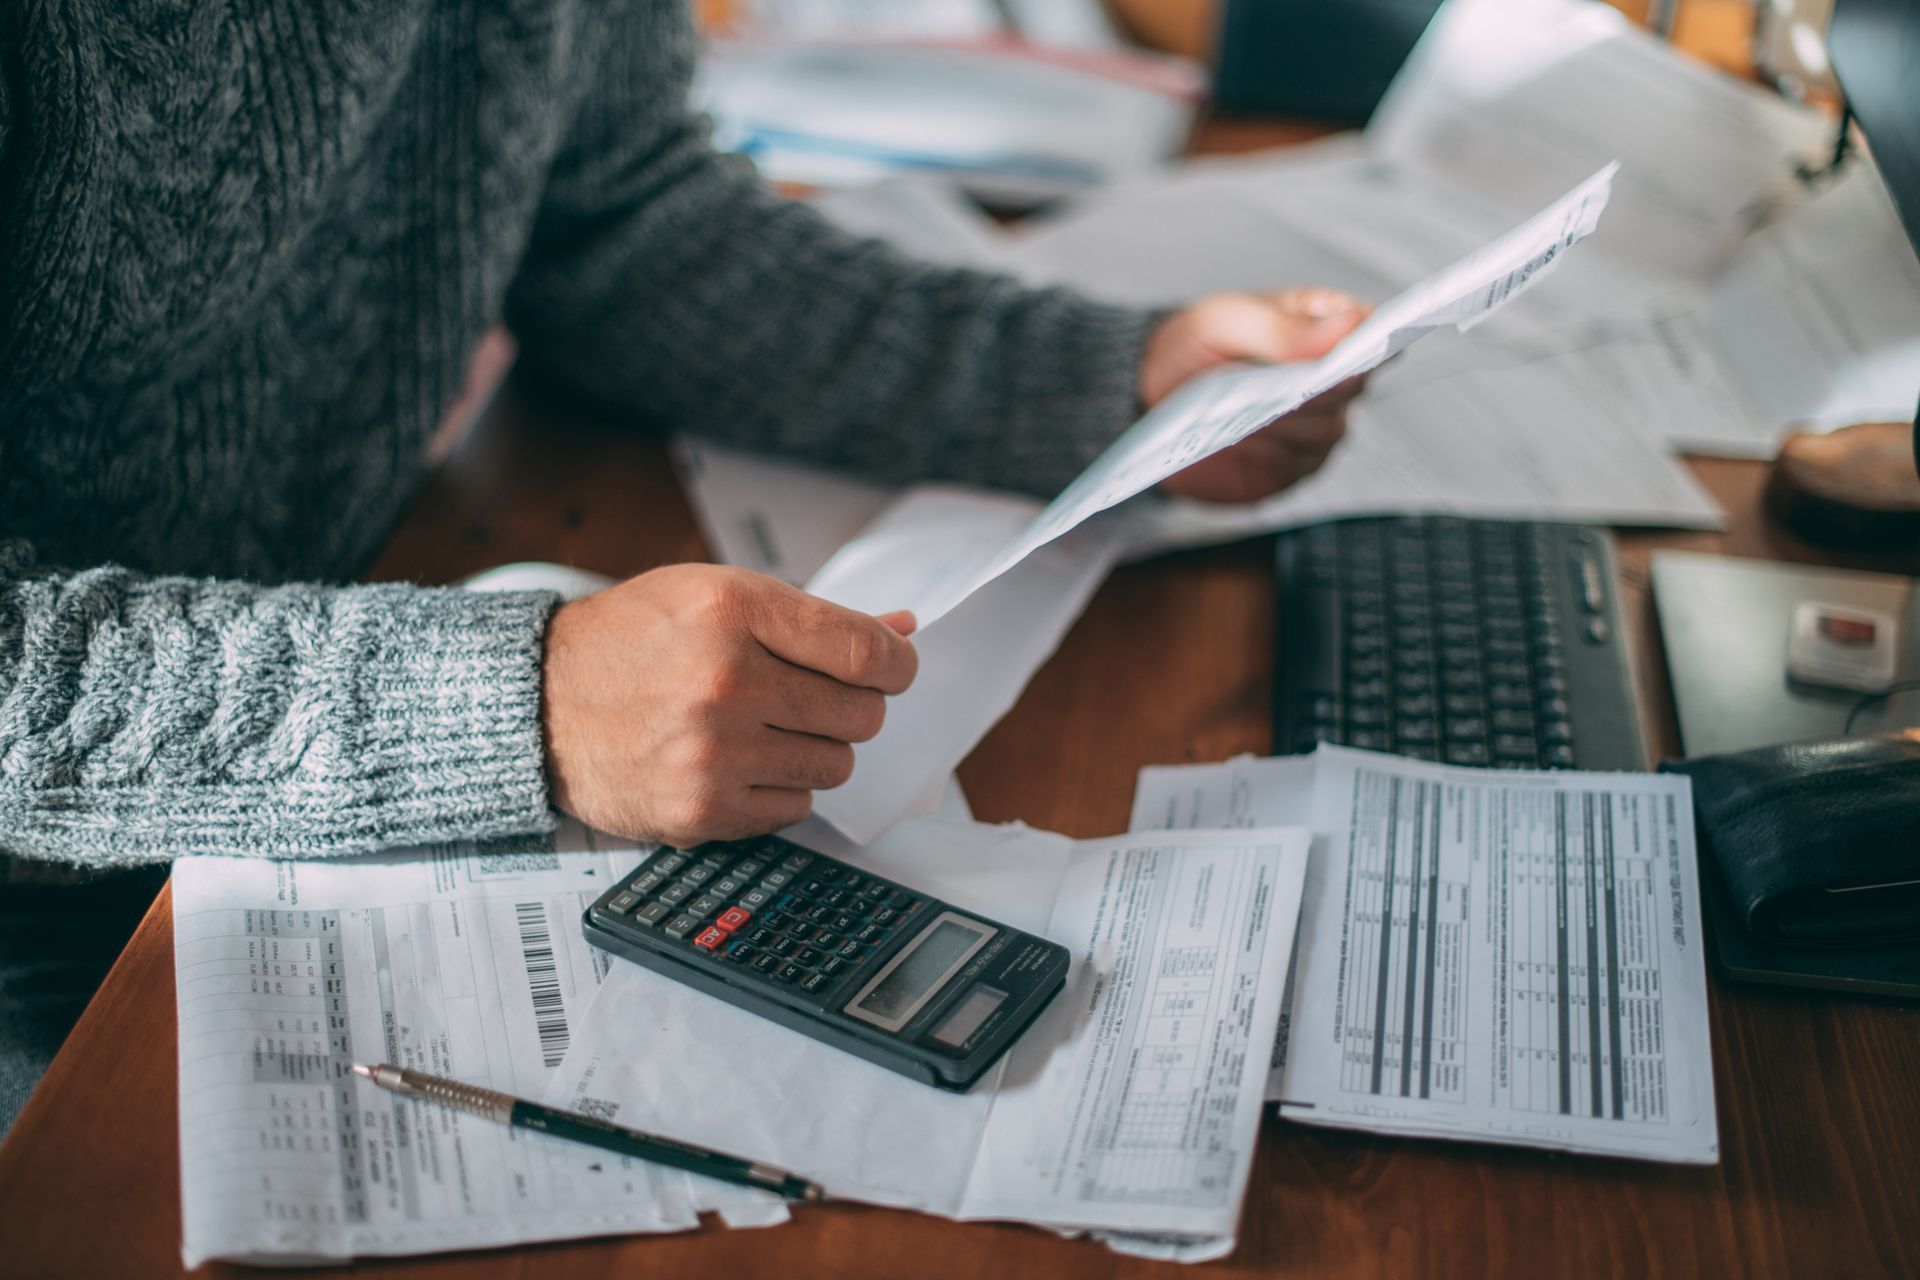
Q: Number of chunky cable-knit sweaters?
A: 1